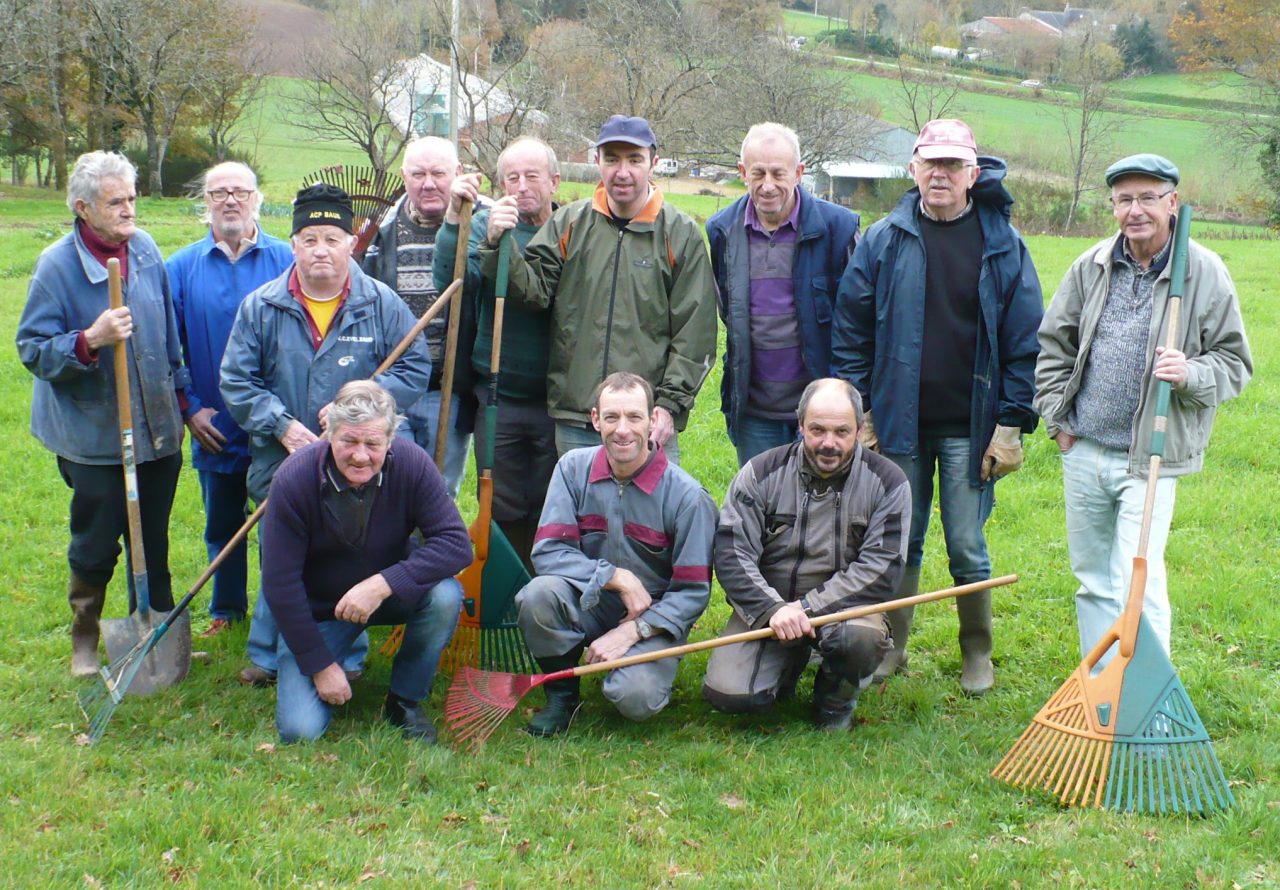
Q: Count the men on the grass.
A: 12